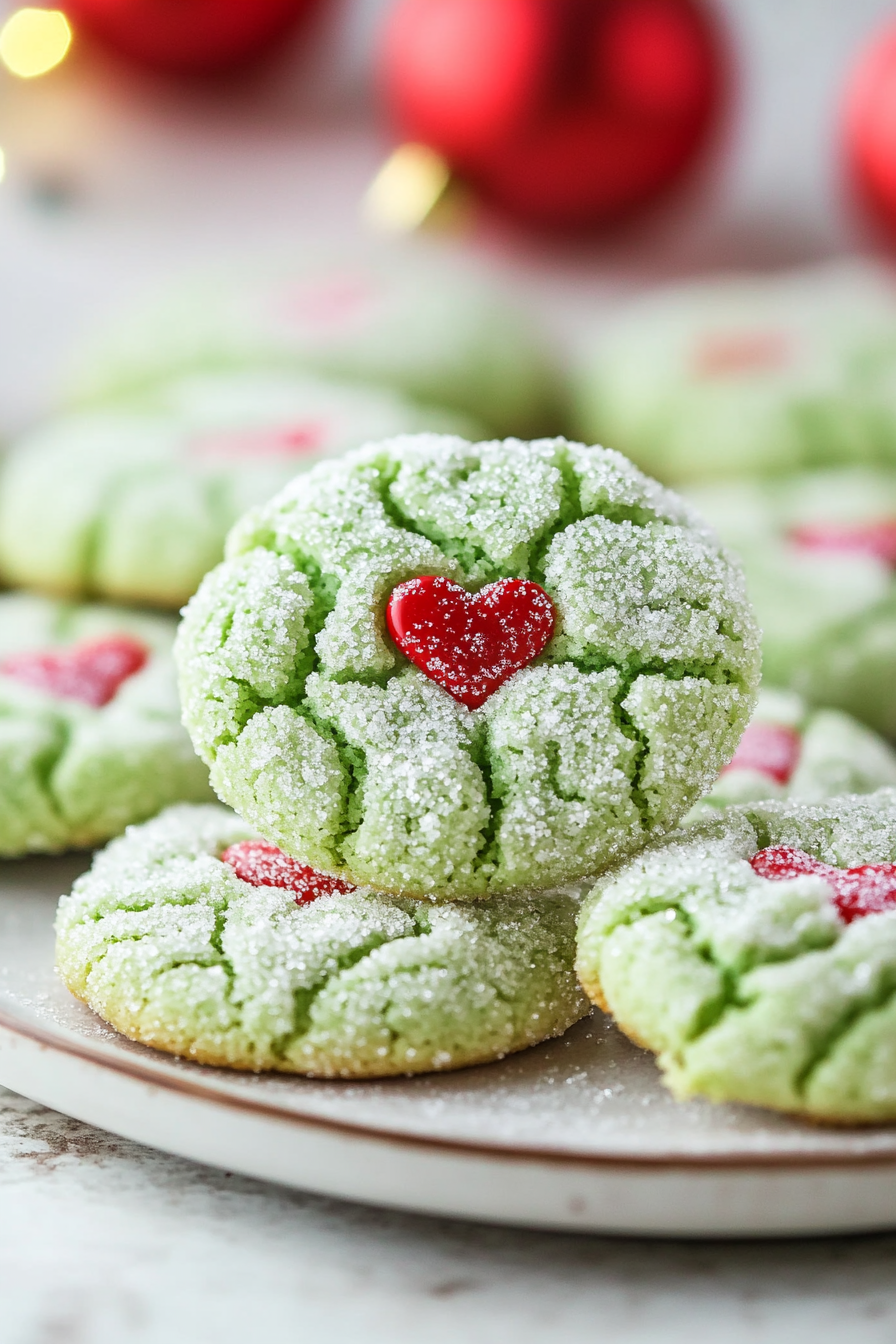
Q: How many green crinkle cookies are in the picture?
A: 9